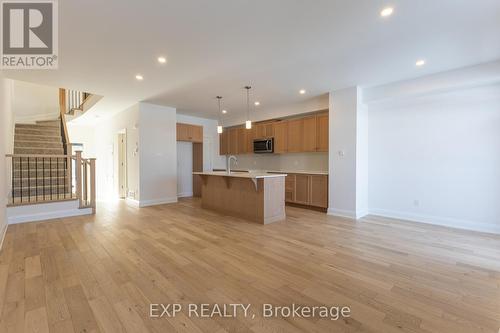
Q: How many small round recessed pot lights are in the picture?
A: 7